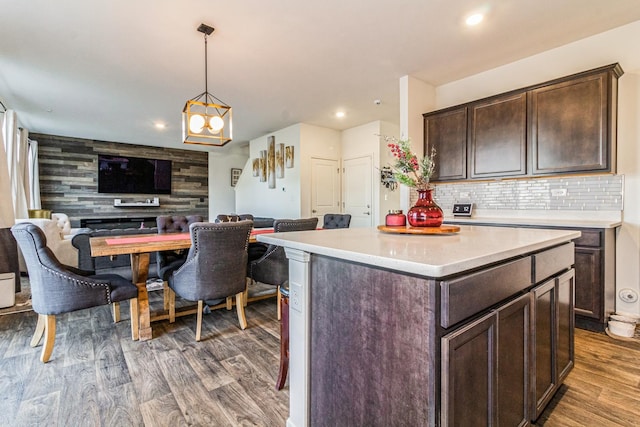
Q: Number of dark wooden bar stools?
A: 1